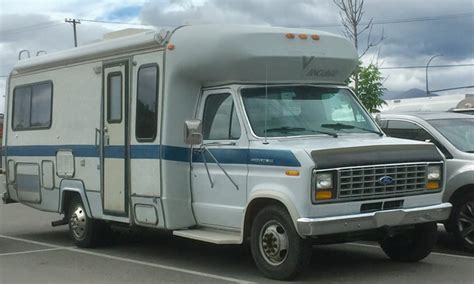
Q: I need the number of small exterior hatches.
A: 5